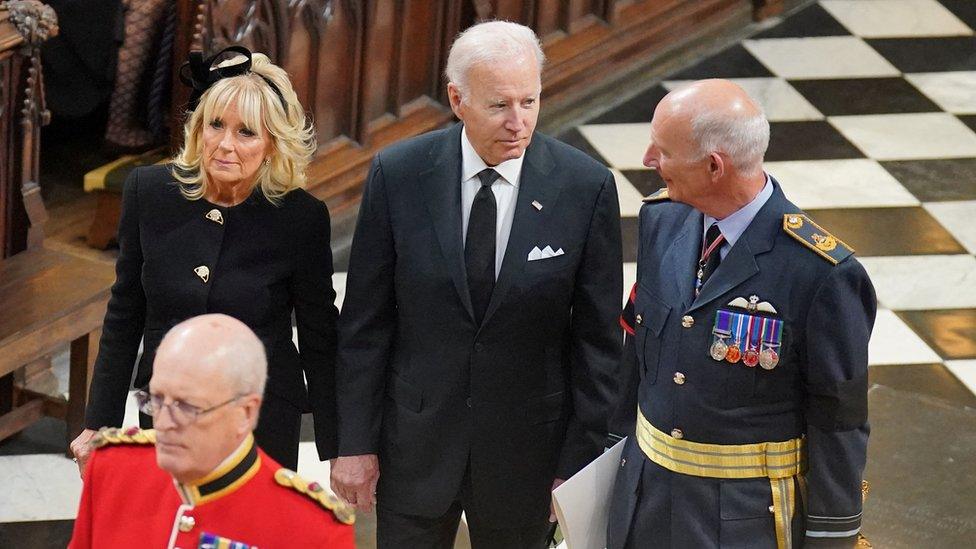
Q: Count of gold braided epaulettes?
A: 2